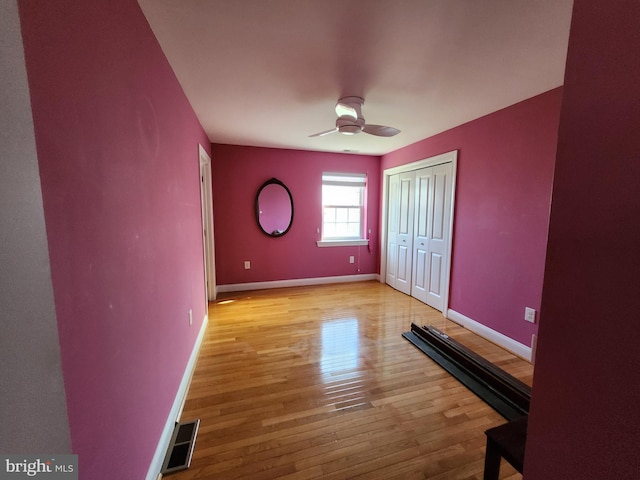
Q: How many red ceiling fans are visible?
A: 0